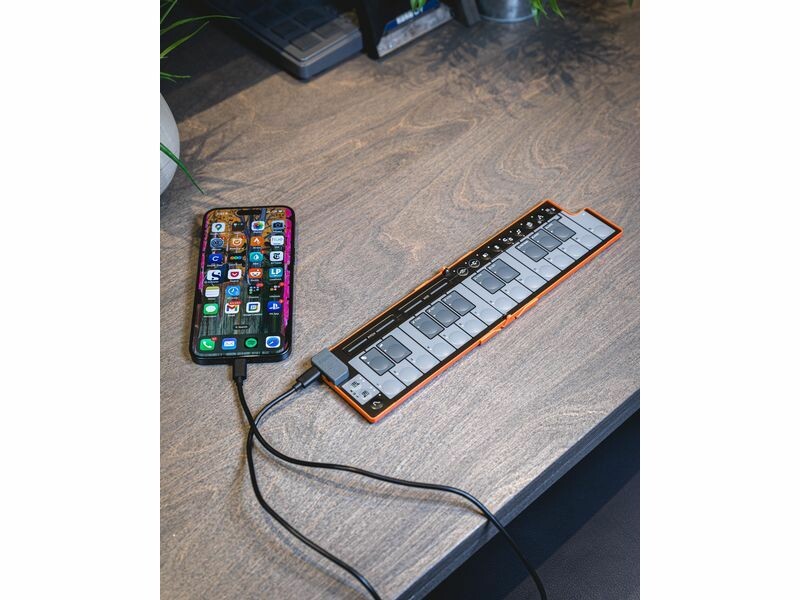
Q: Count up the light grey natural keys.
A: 15